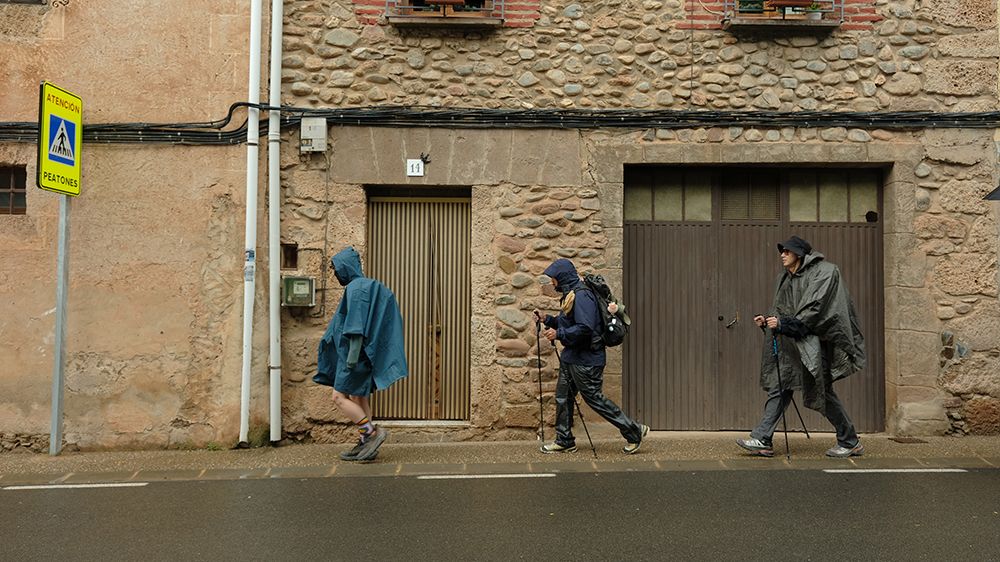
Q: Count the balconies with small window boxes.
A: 2